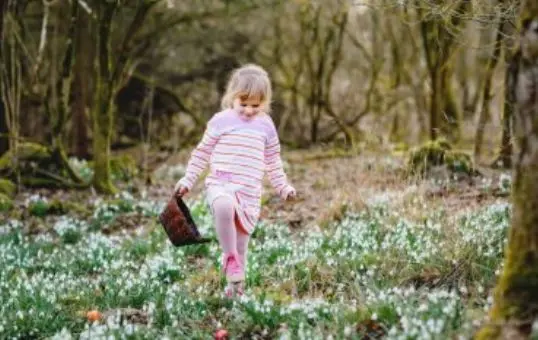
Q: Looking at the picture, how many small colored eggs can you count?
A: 2